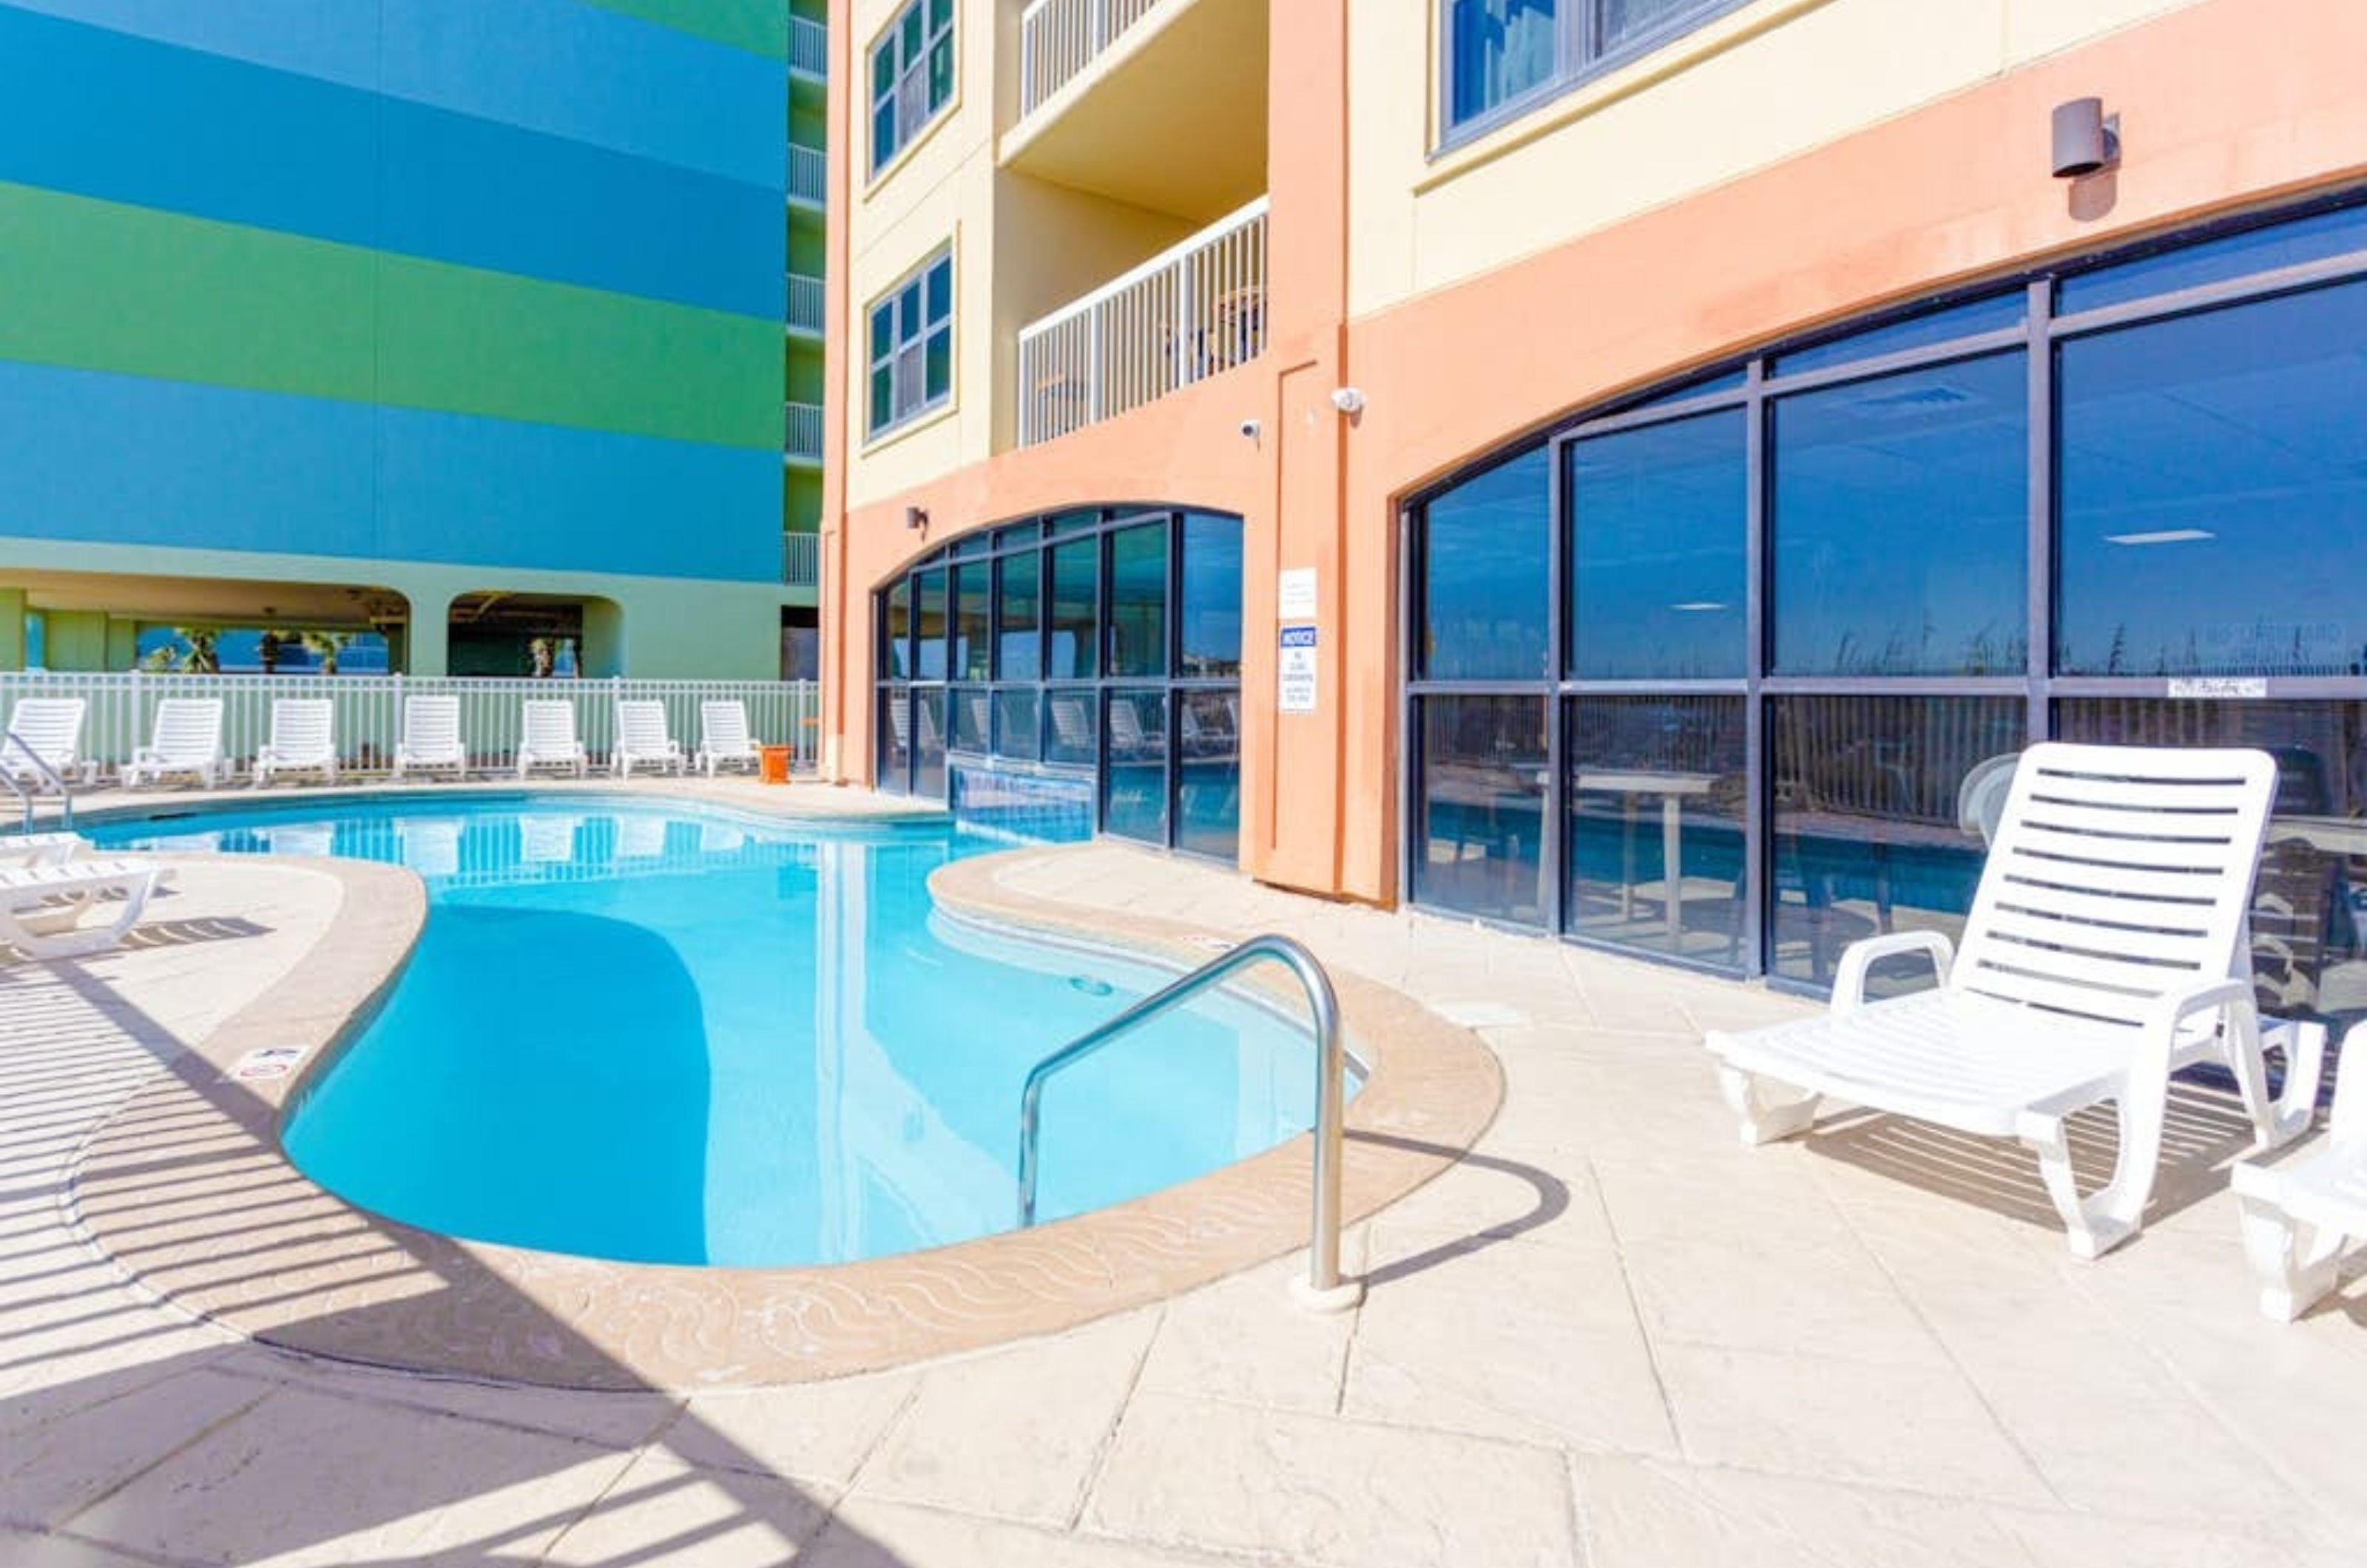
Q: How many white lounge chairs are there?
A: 11